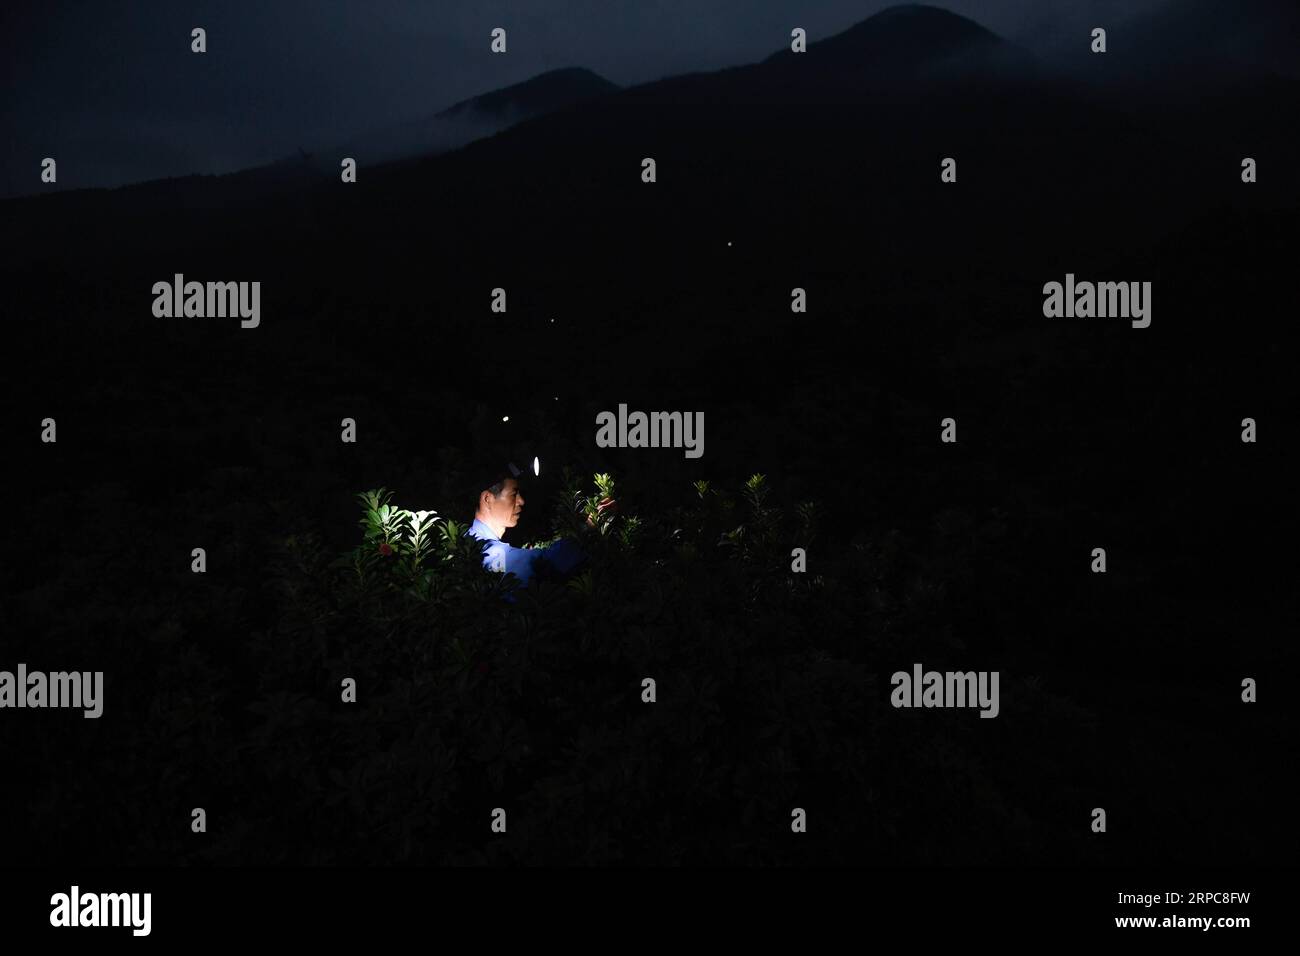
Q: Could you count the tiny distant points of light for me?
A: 4